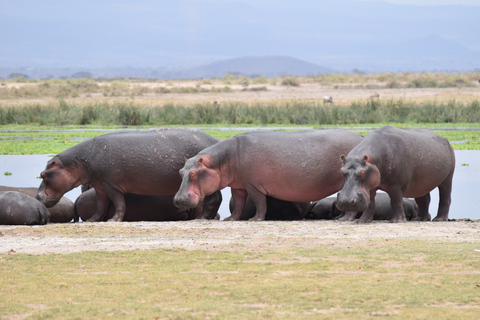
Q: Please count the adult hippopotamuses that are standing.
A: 3